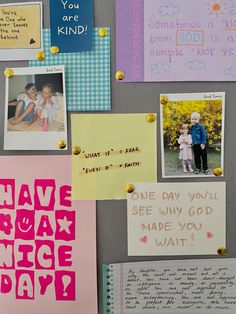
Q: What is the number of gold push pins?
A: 12